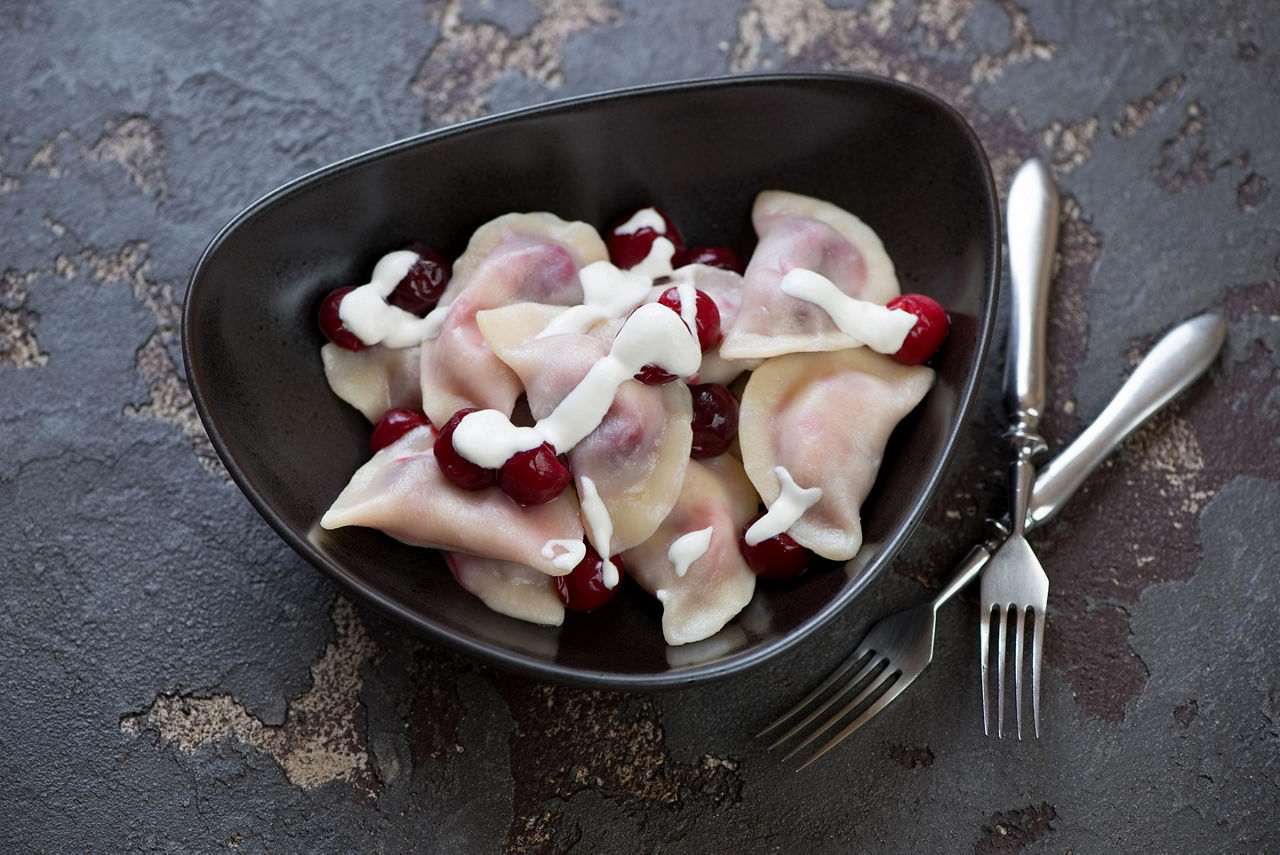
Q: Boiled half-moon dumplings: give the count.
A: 9